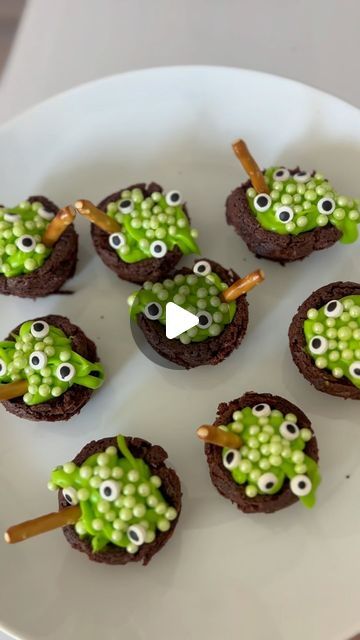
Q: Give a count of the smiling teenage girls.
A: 0